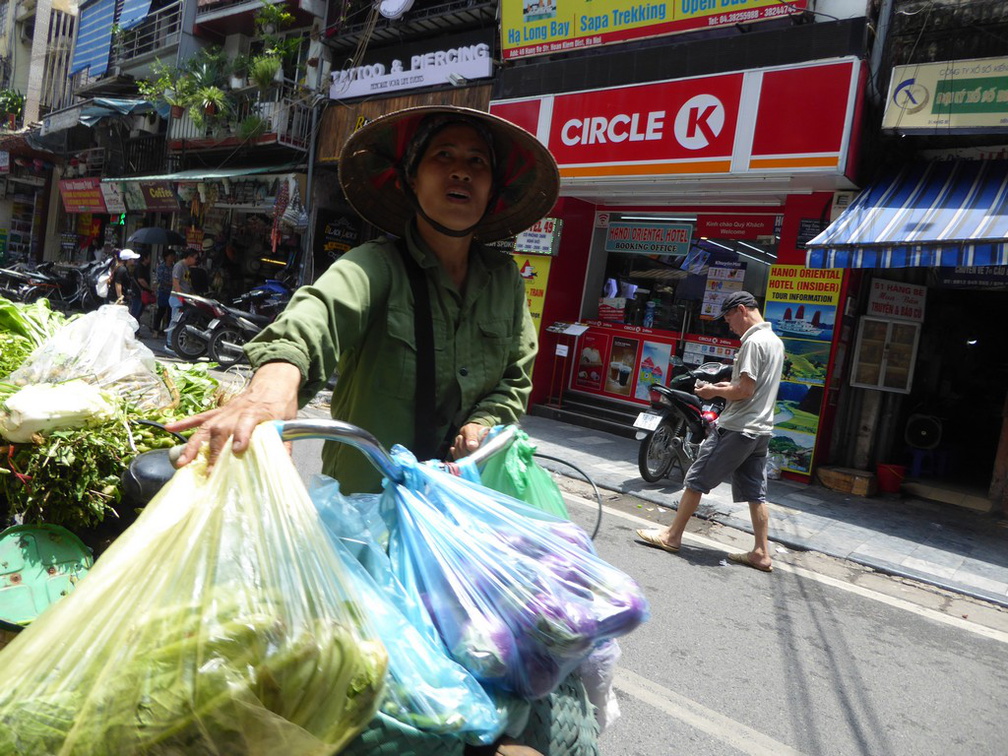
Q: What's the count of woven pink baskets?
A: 0